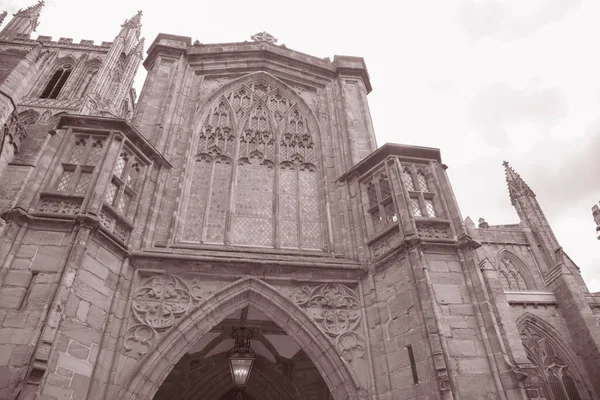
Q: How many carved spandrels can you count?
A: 2